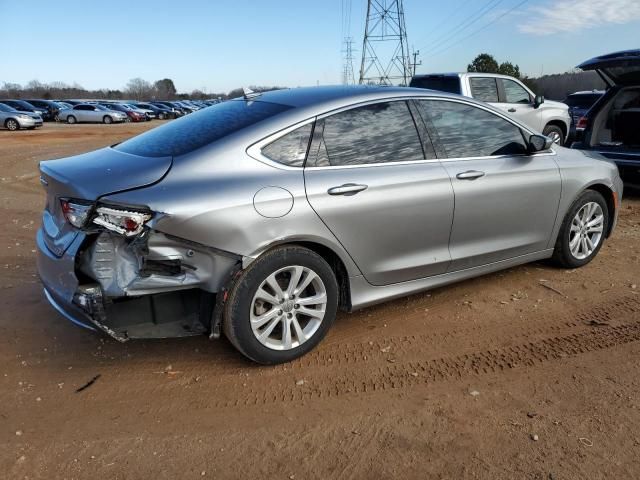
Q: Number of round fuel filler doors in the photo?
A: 1